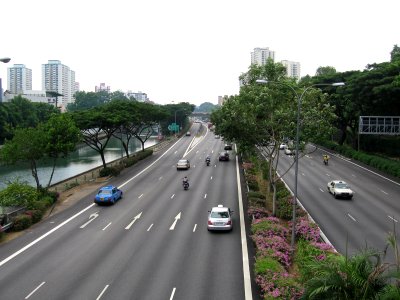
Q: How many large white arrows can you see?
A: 3